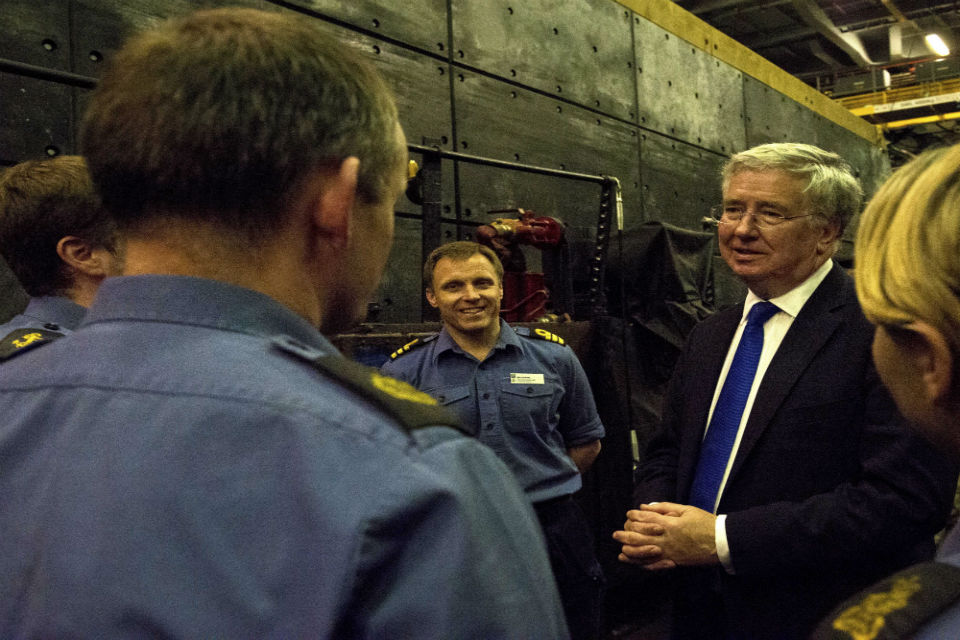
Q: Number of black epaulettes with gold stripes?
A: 2